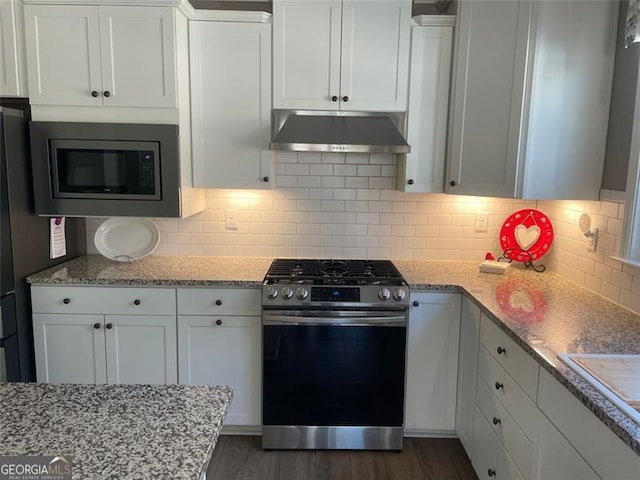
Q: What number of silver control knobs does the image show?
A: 5